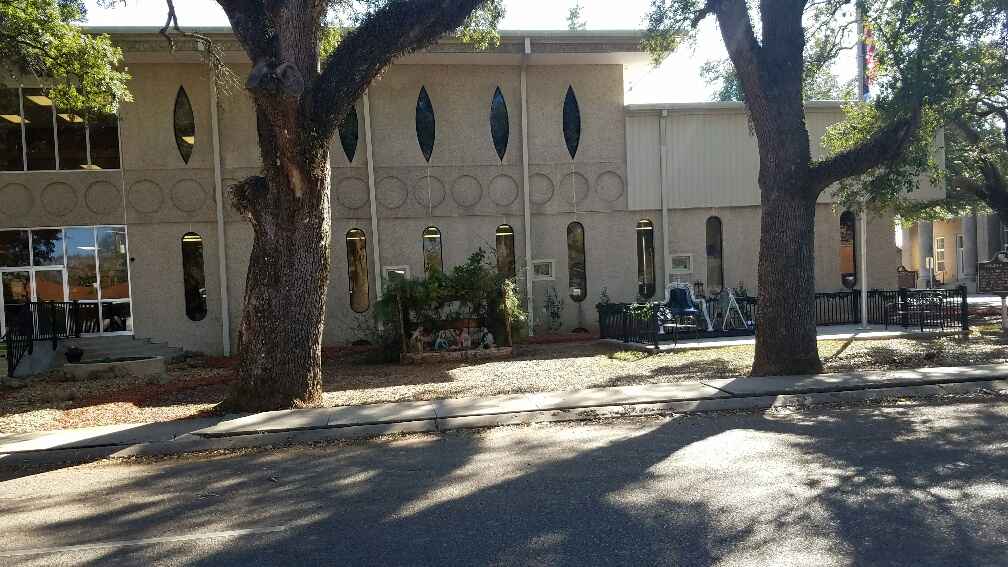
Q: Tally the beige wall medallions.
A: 14